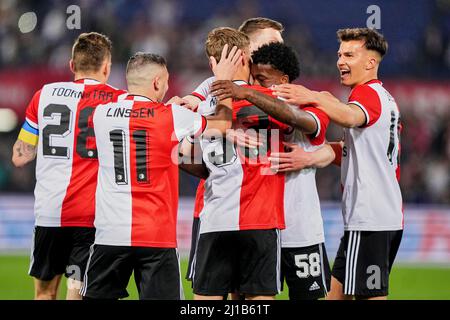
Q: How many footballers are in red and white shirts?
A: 6